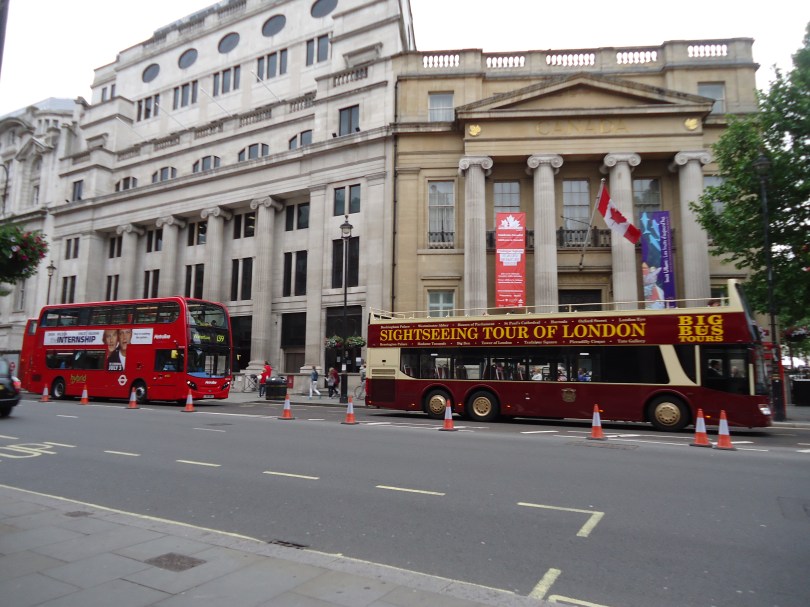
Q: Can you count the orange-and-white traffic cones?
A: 10